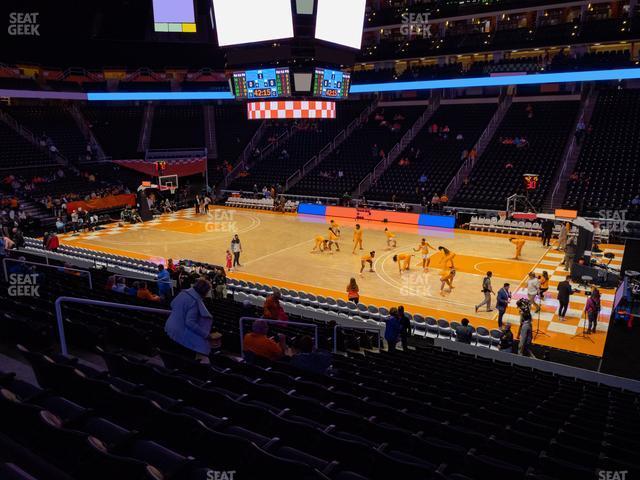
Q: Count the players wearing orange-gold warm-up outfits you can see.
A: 11